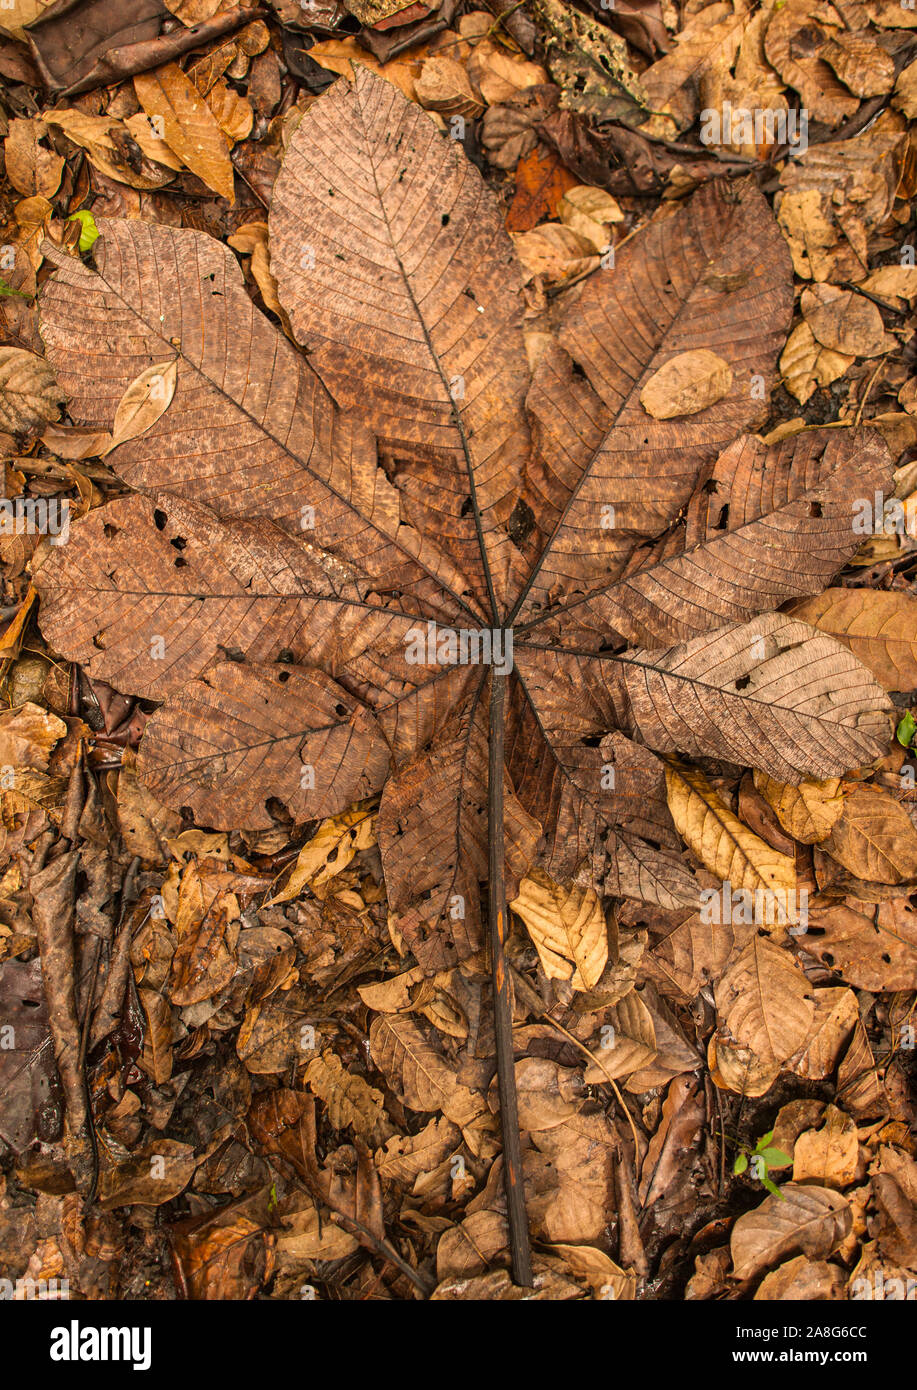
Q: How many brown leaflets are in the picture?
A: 9